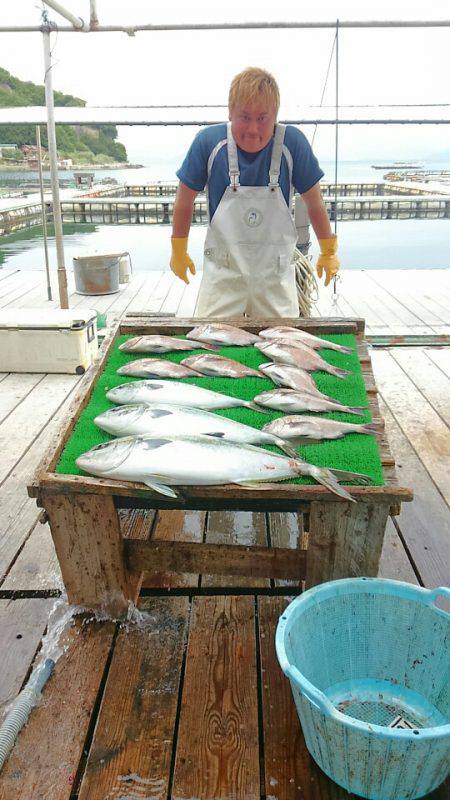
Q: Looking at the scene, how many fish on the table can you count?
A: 12